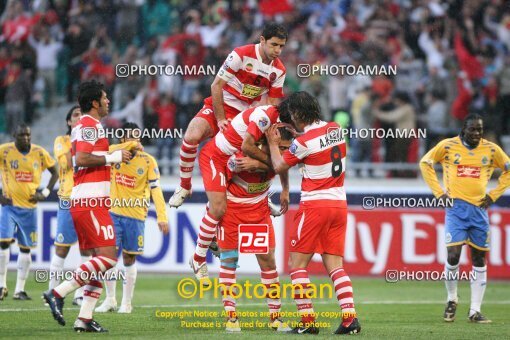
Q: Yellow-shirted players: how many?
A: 4